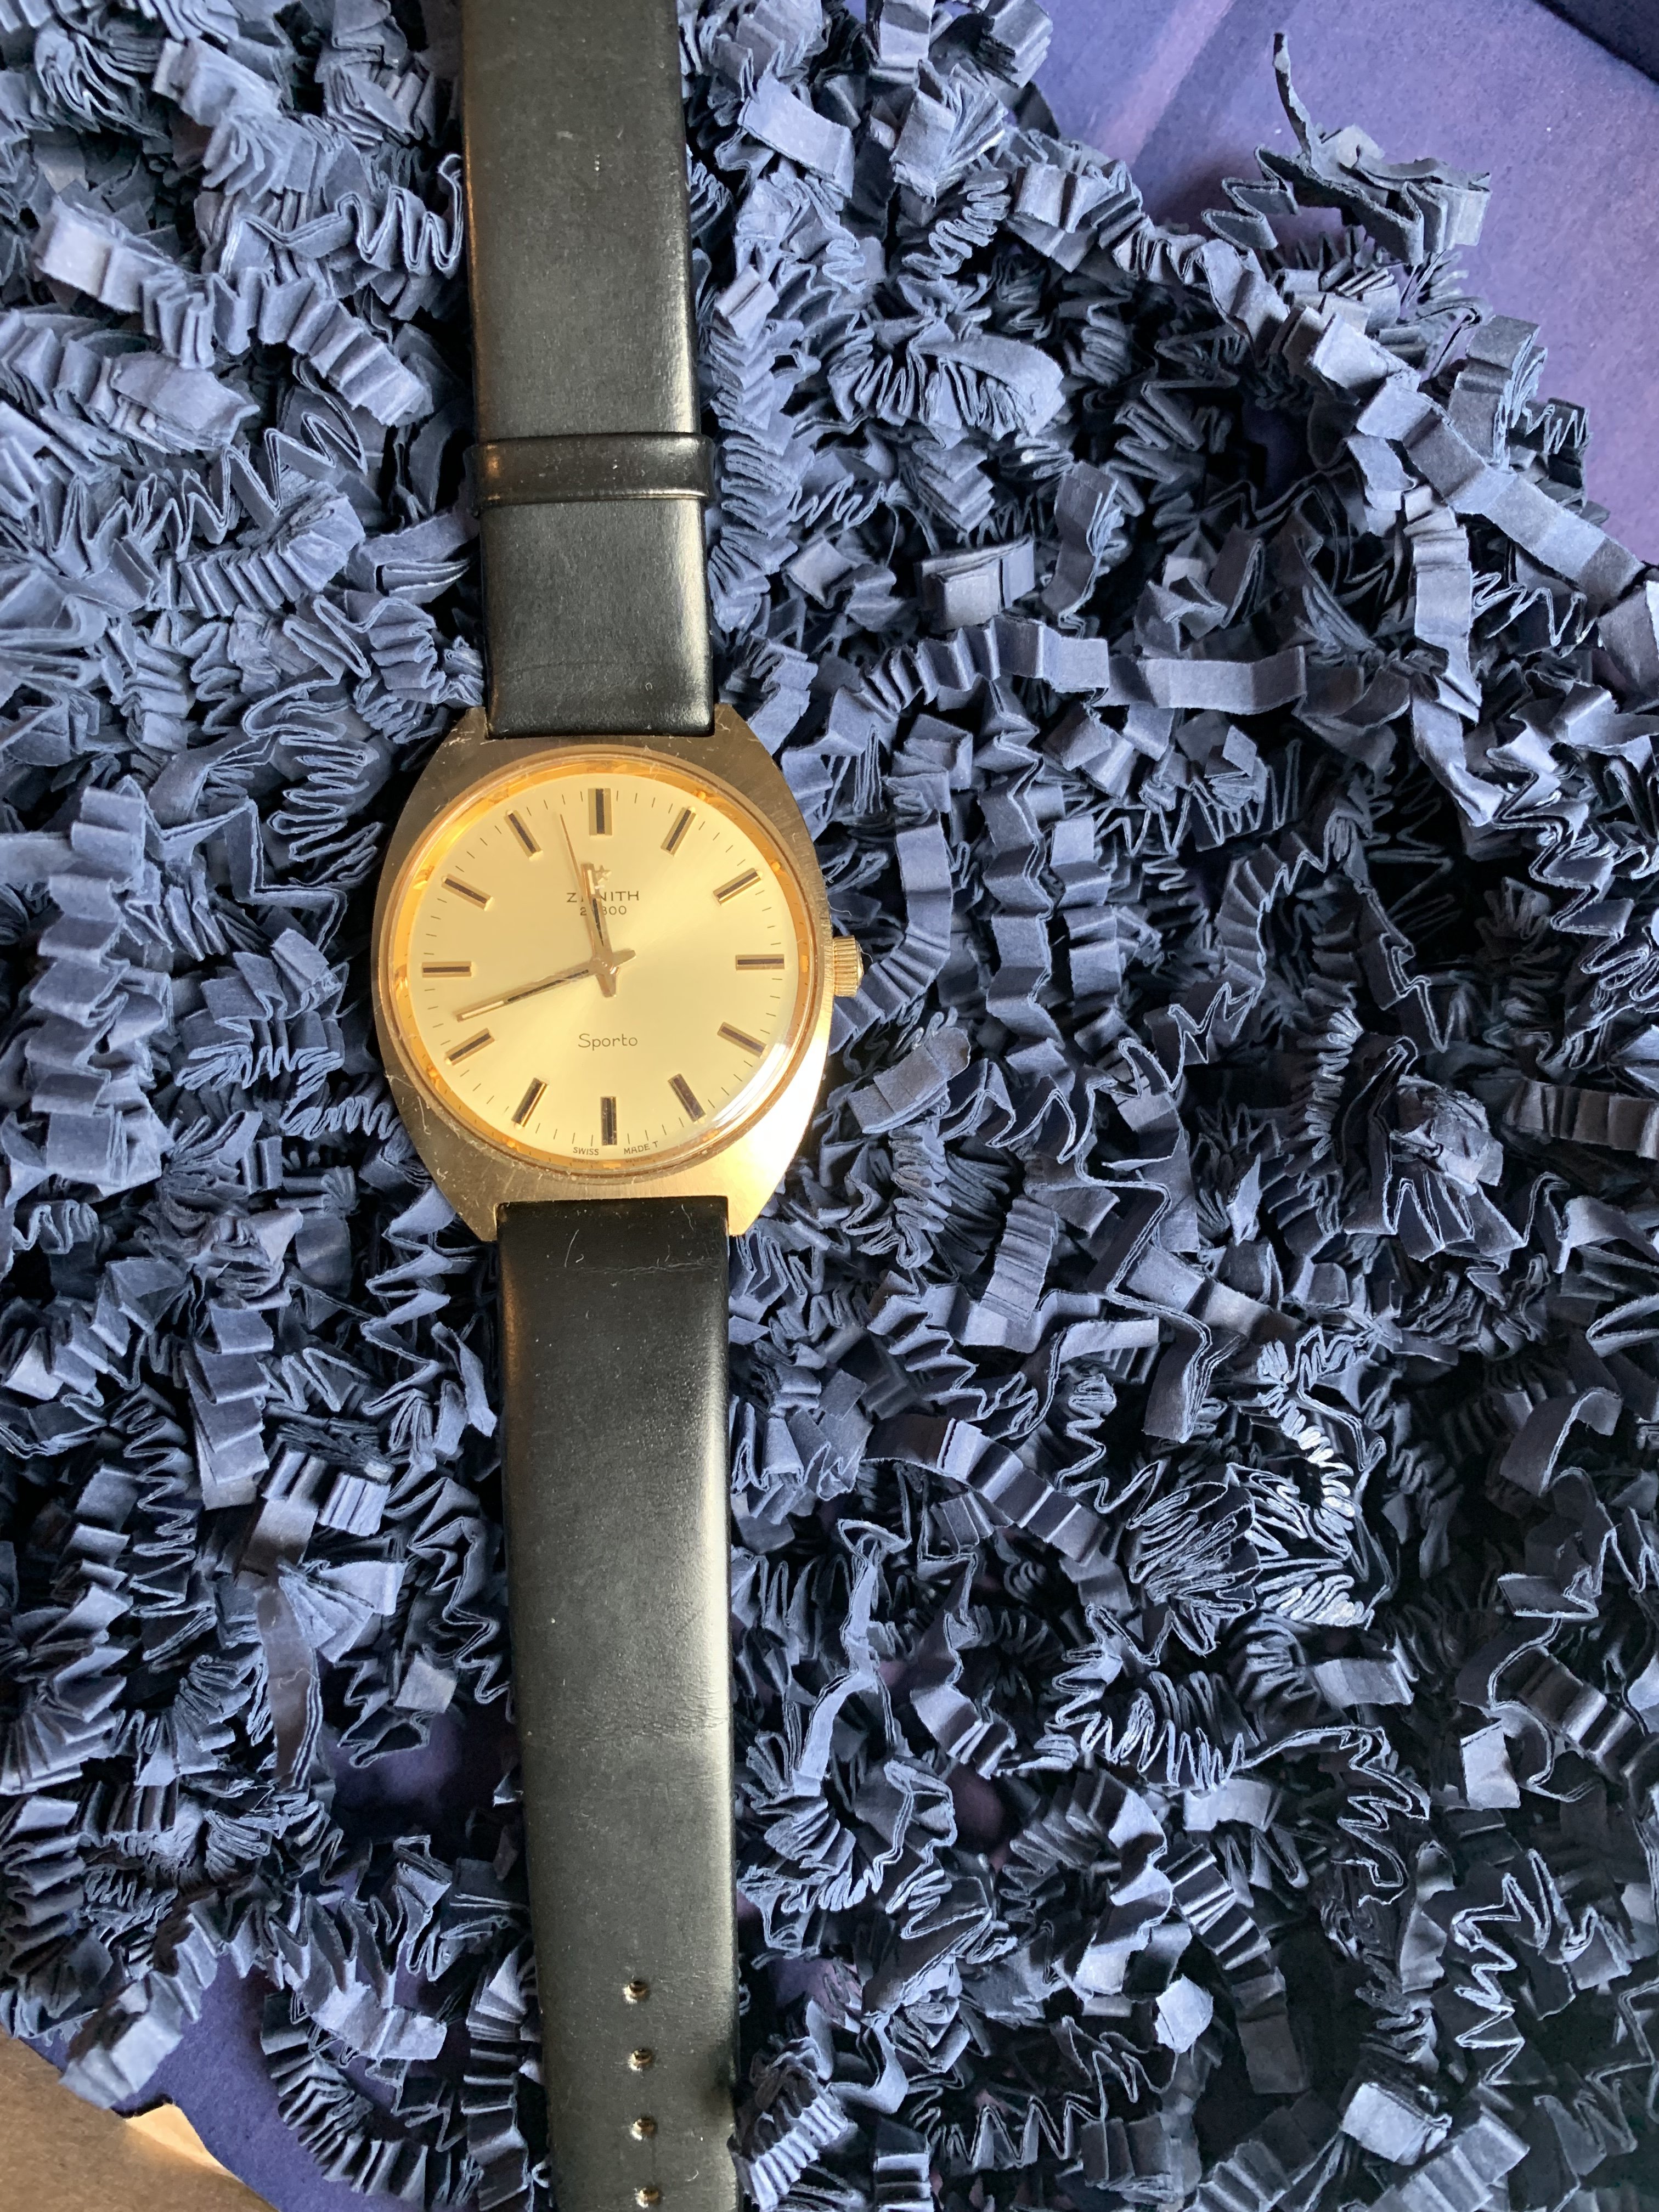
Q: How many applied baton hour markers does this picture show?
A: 12